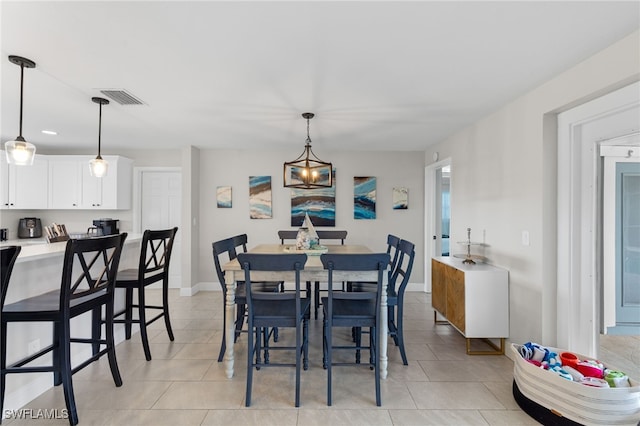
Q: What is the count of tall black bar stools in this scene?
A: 3